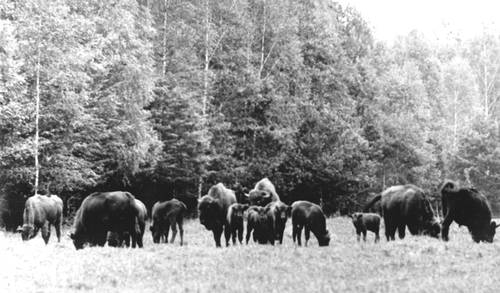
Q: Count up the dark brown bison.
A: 13